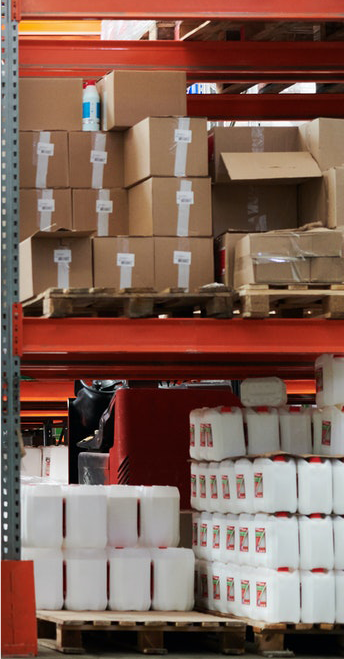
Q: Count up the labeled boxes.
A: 9